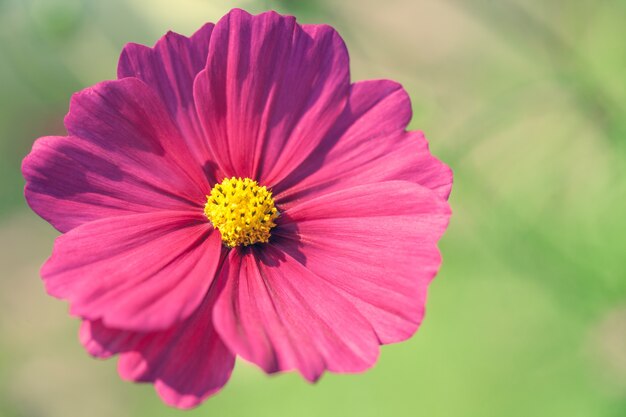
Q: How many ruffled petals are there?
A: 8